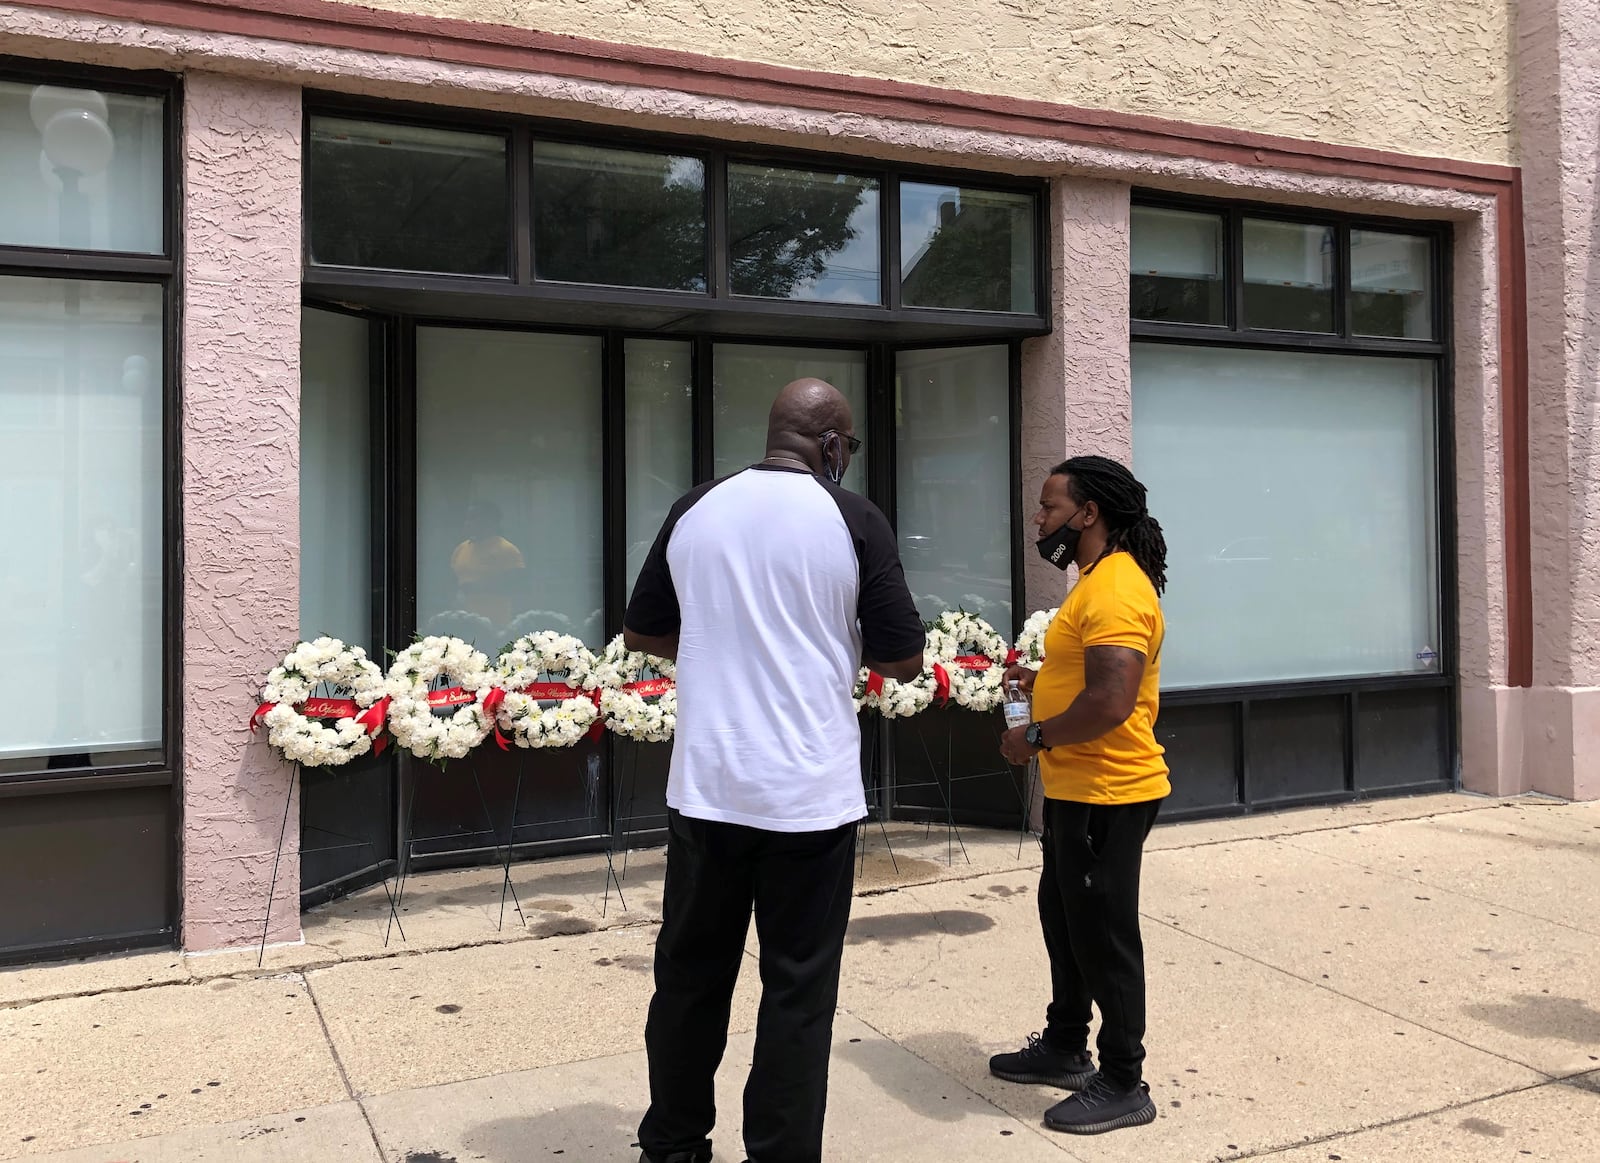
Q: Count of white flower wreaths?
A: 7